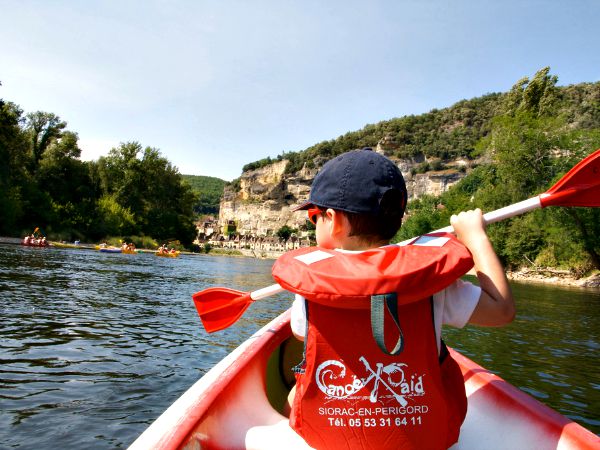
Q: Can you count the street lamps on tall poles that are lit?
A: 0